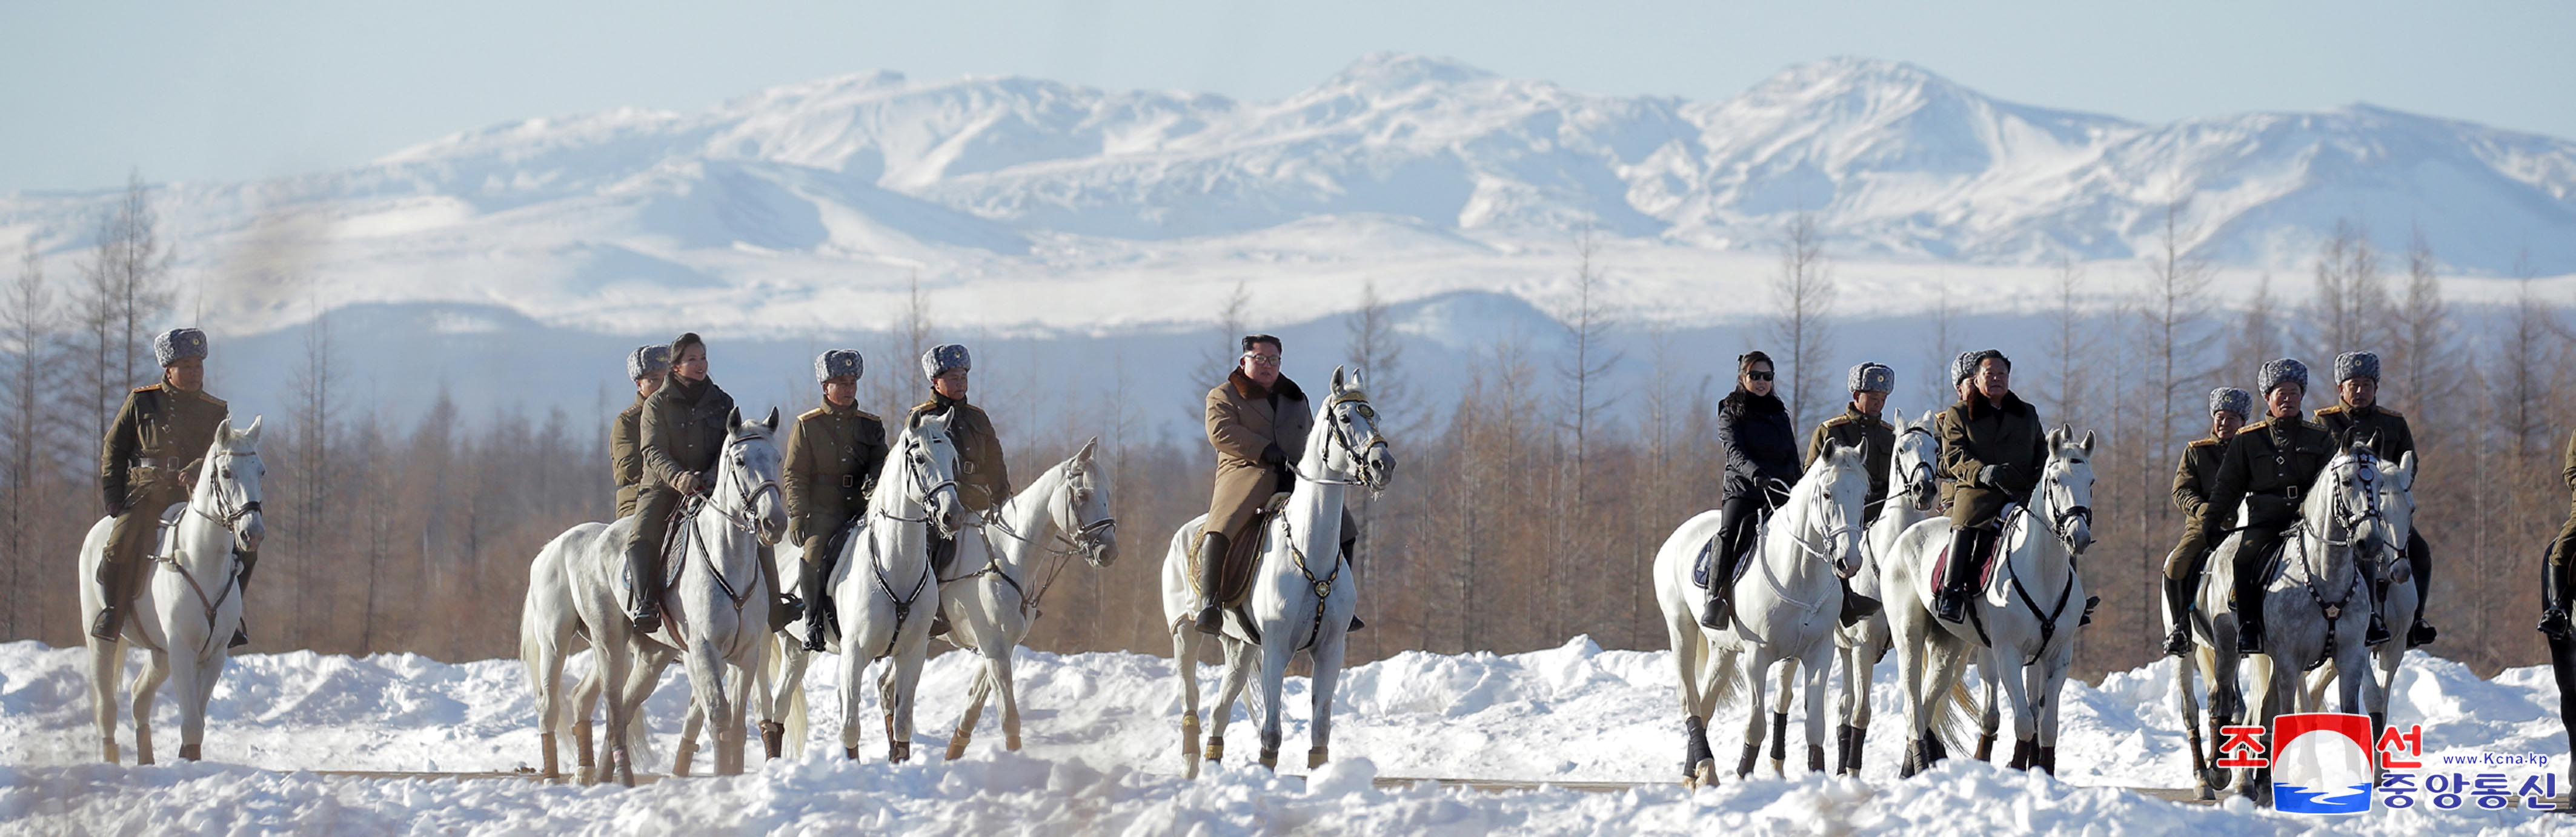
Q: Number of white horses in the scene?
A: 13